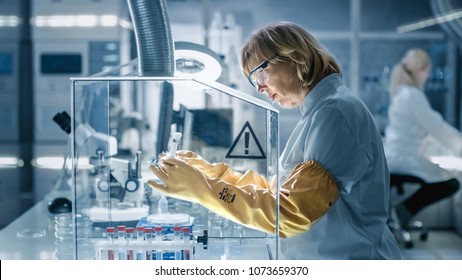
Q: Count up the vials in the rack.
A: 8